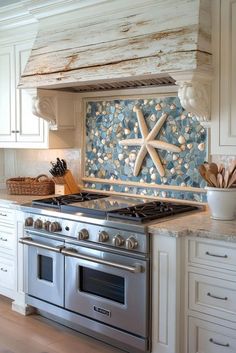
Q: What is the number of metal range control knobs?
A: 8